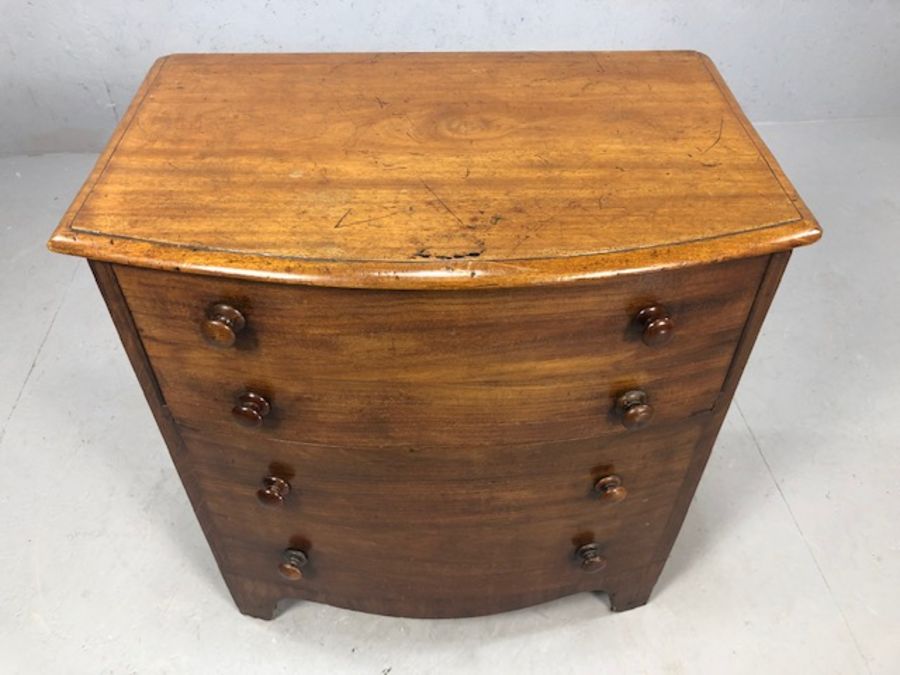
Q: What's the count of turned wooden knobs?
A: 8